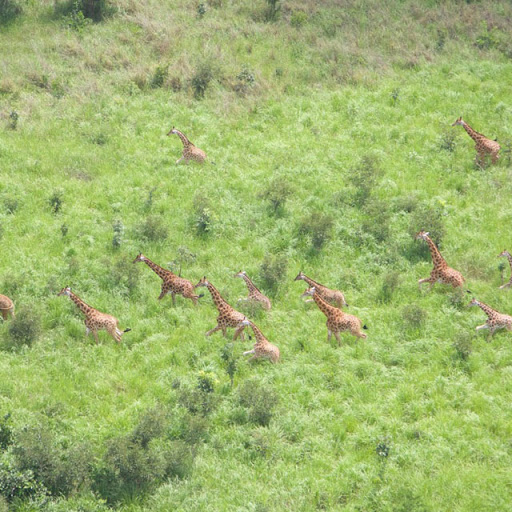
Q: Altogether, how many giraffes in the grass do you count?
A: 13